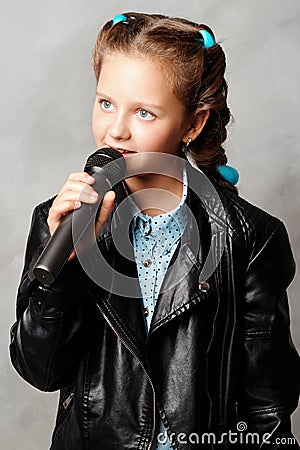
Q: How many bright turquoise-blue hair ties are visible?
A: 3